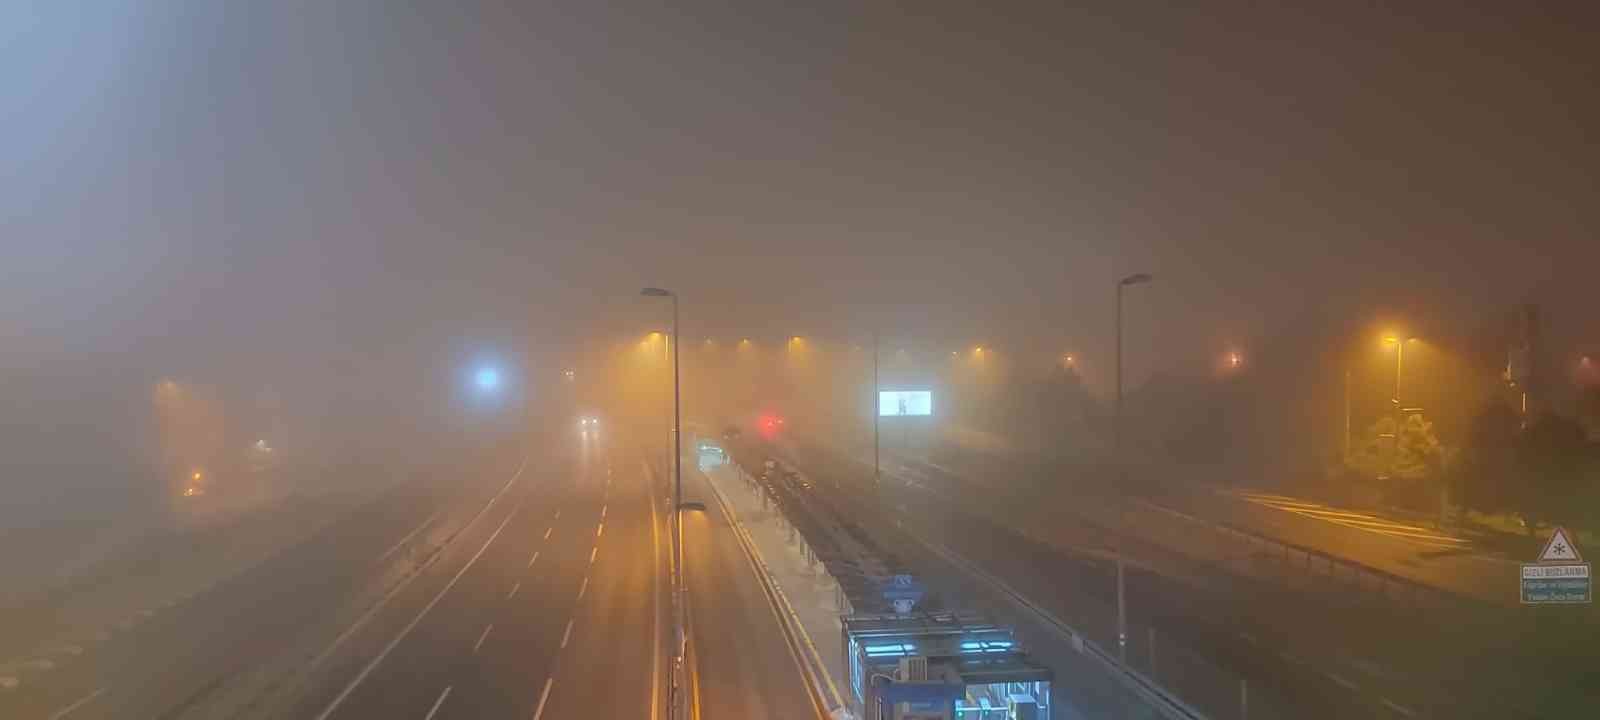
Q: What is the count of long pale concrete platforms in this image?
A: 1